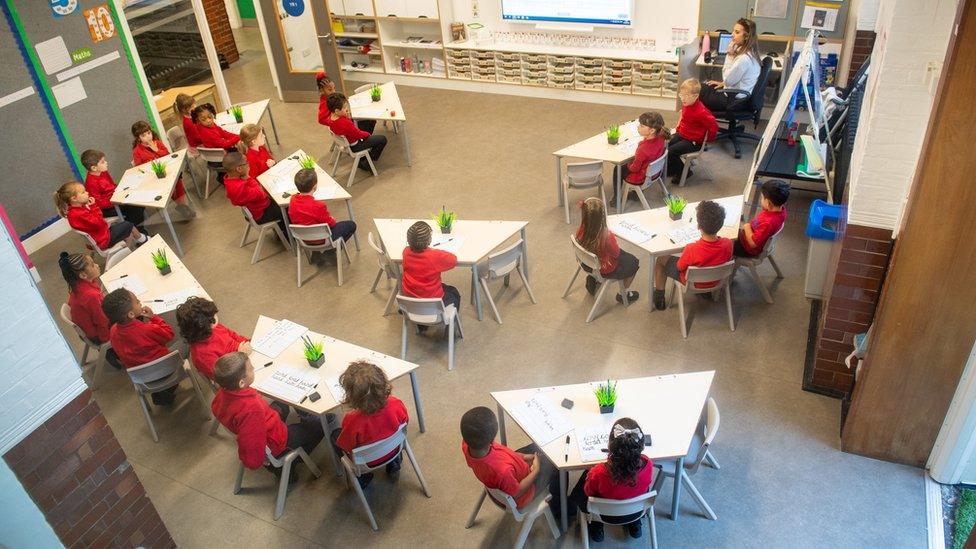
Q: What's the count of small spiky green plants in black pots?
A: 10